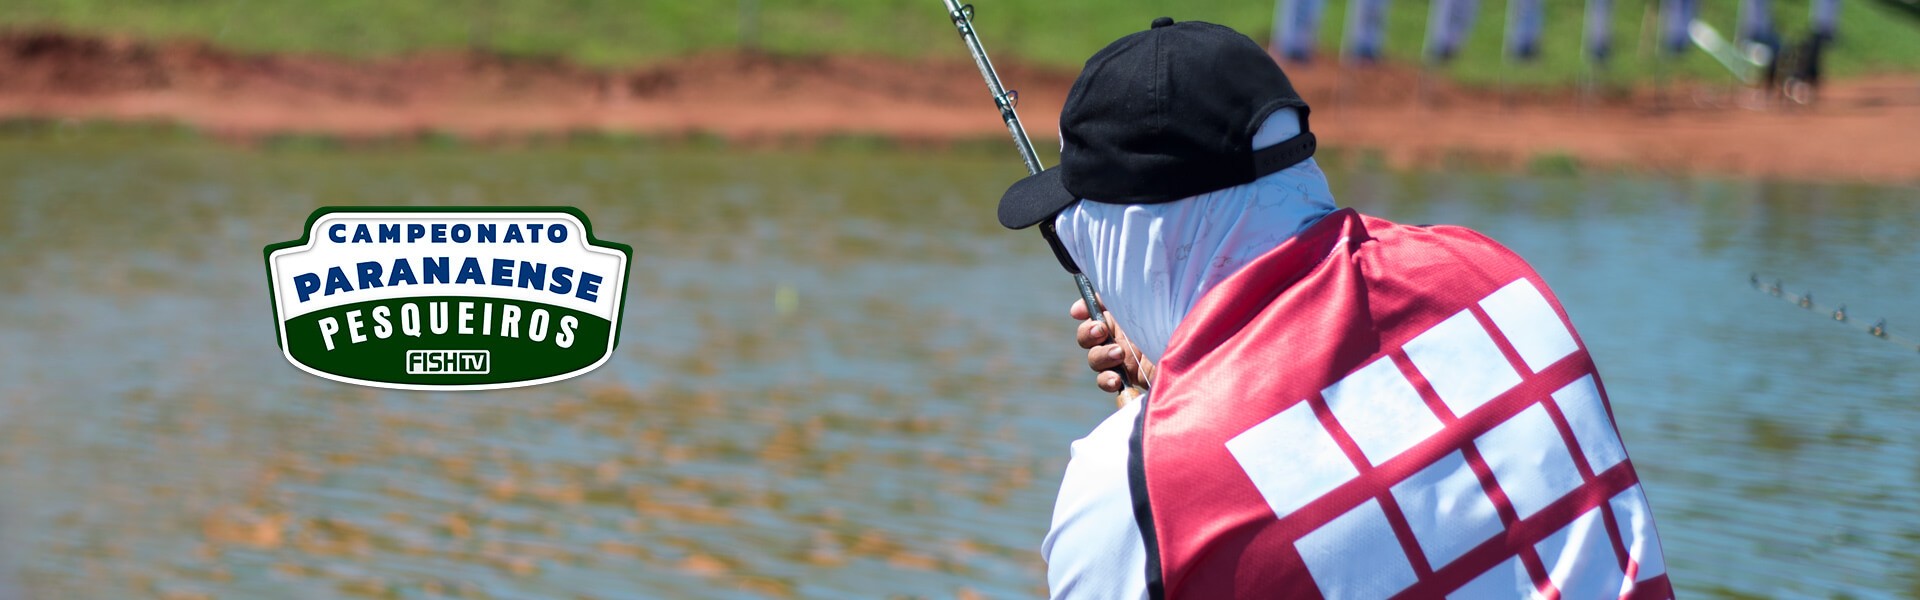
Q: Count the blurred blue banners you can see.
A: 8